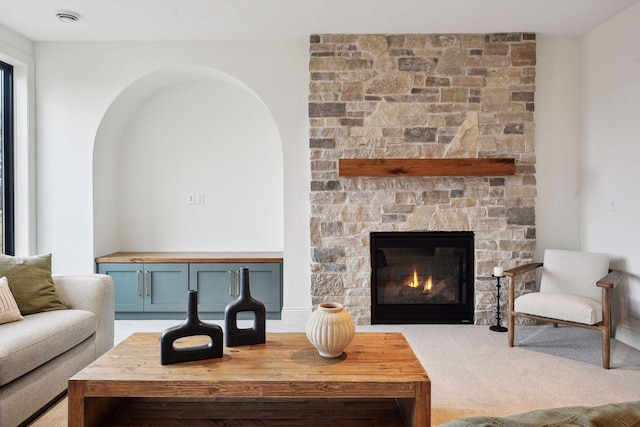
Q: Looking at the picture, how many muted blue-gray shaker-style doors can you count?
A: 4